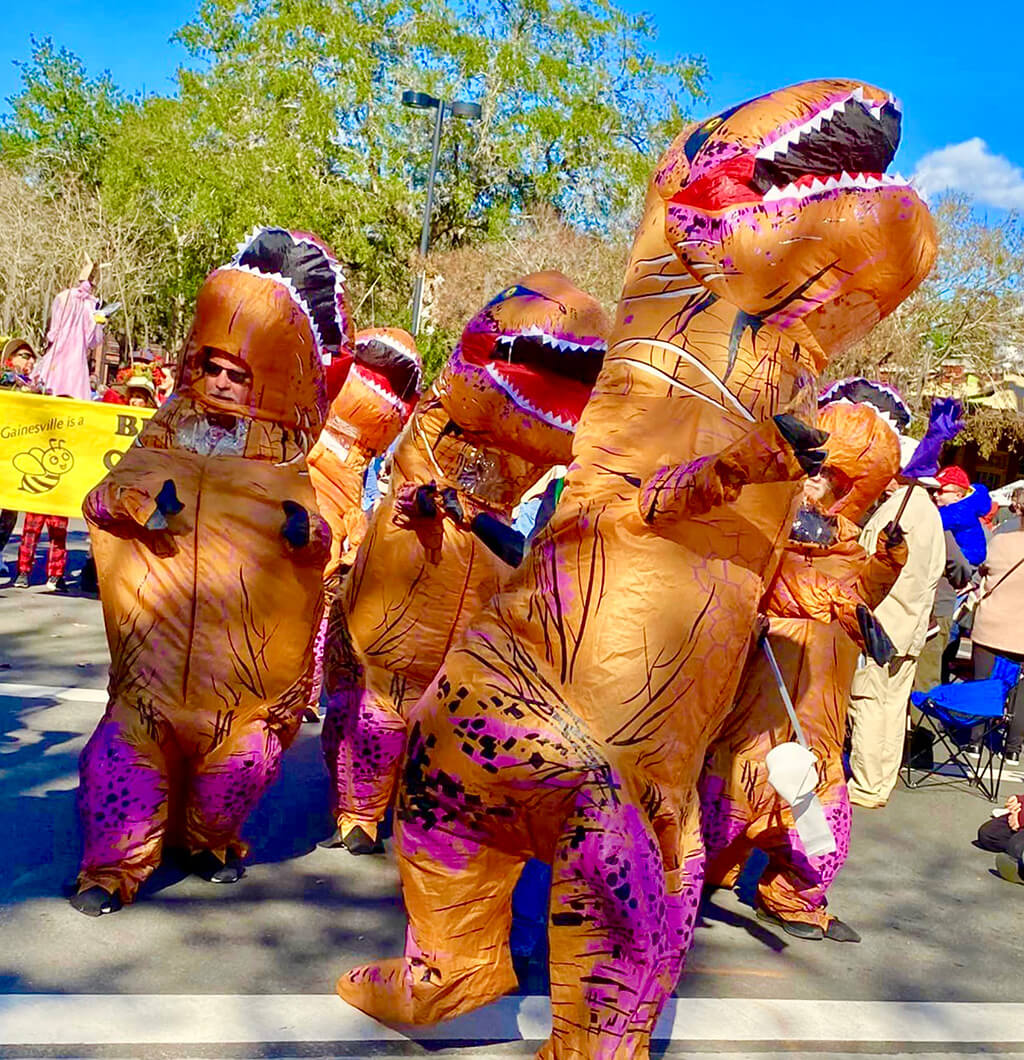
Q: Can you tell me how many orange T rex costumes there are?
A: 5